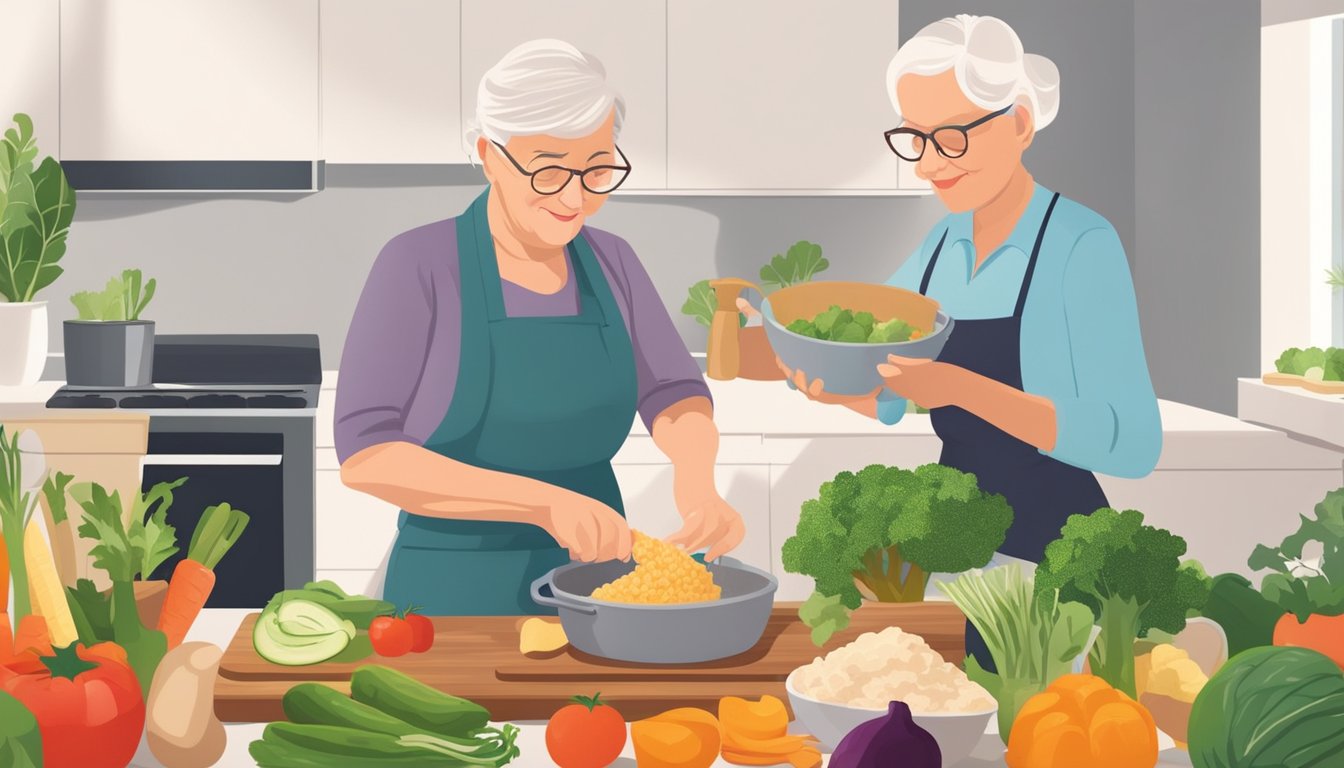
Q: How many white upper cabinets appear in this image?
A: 5